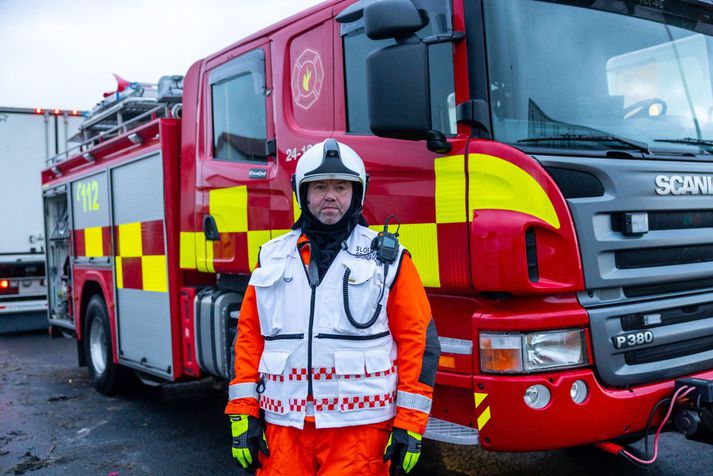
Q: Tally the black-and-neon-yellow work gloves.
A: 2